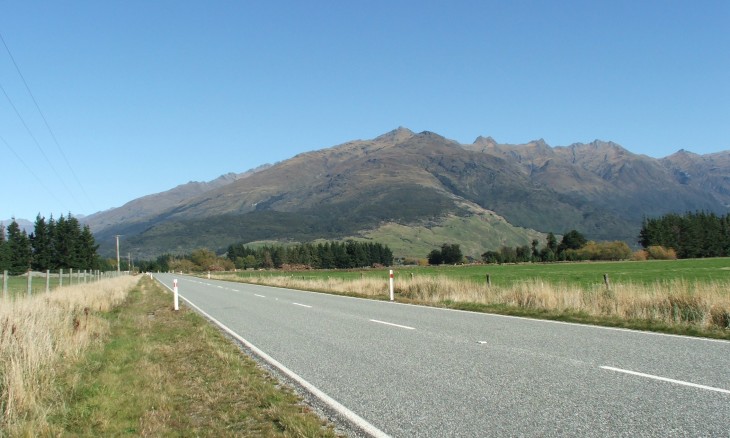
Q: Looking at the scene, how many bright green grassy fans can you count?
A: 1